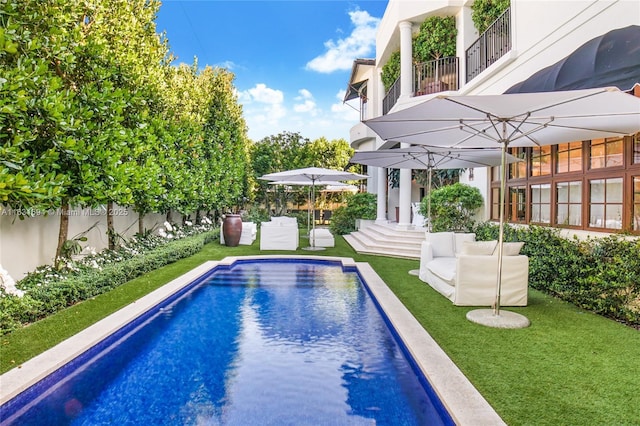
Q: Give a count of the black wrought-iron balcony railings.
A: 3